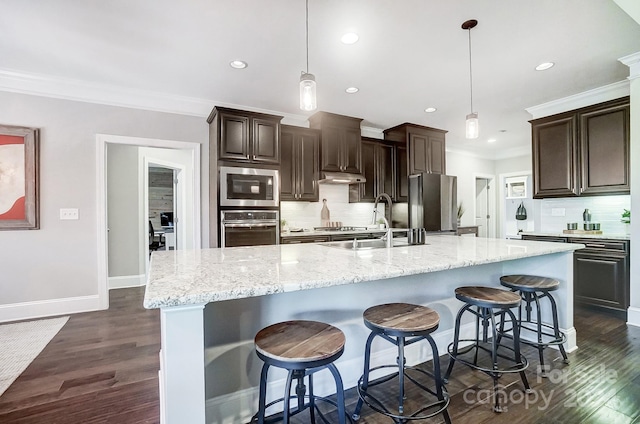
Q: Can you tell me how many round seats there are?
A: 4